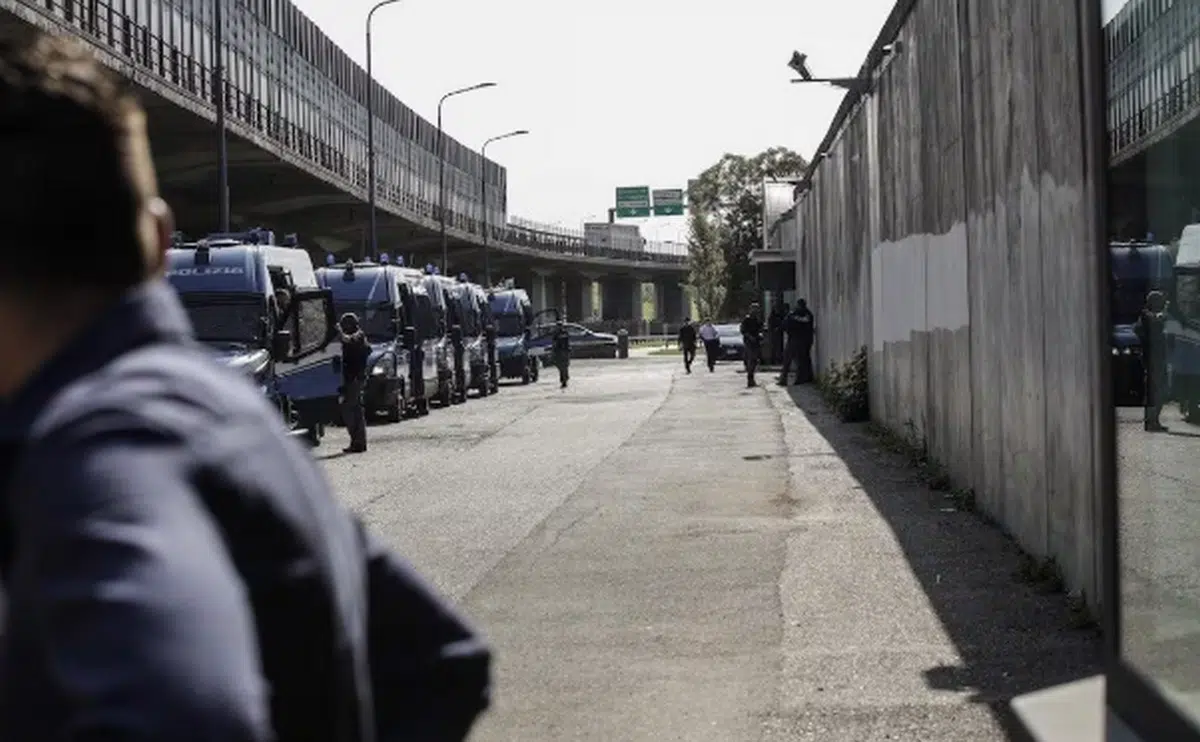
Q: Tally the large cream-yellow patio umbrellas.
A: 0